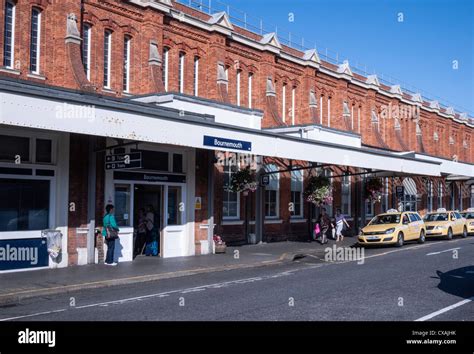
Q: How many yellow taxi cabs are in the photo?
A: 3